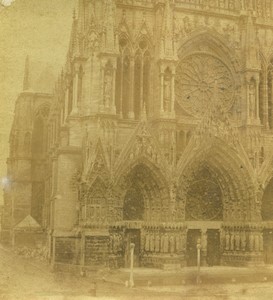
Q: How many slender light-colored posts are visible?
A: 2